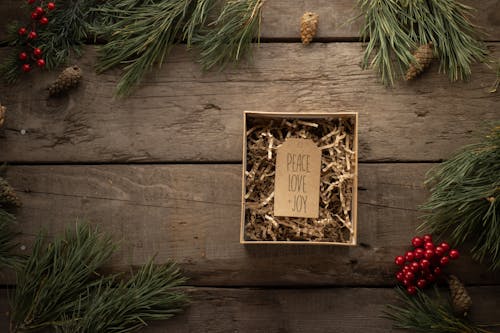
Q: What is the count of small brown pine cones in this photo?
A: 6